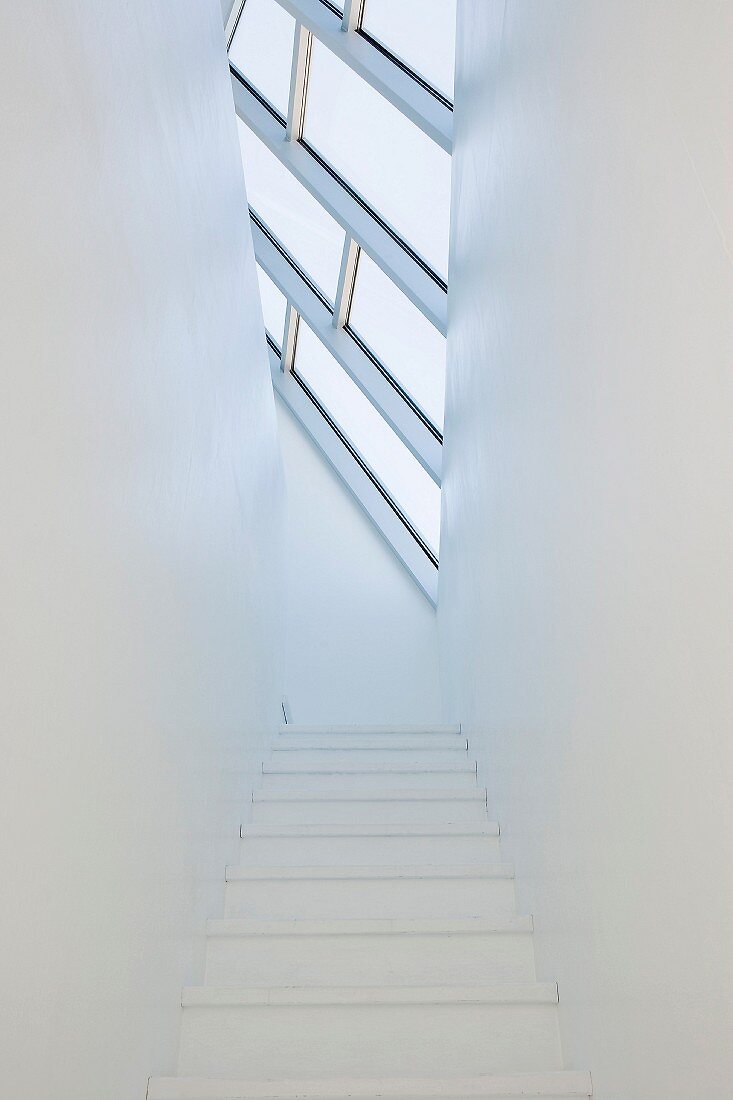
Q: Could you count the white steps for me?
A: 9